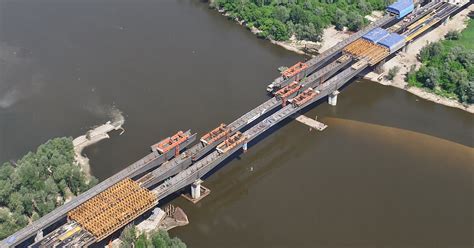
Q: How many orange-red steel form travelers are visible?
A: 6